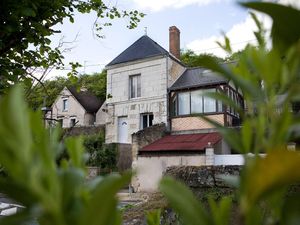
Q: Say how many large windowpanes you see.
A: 3